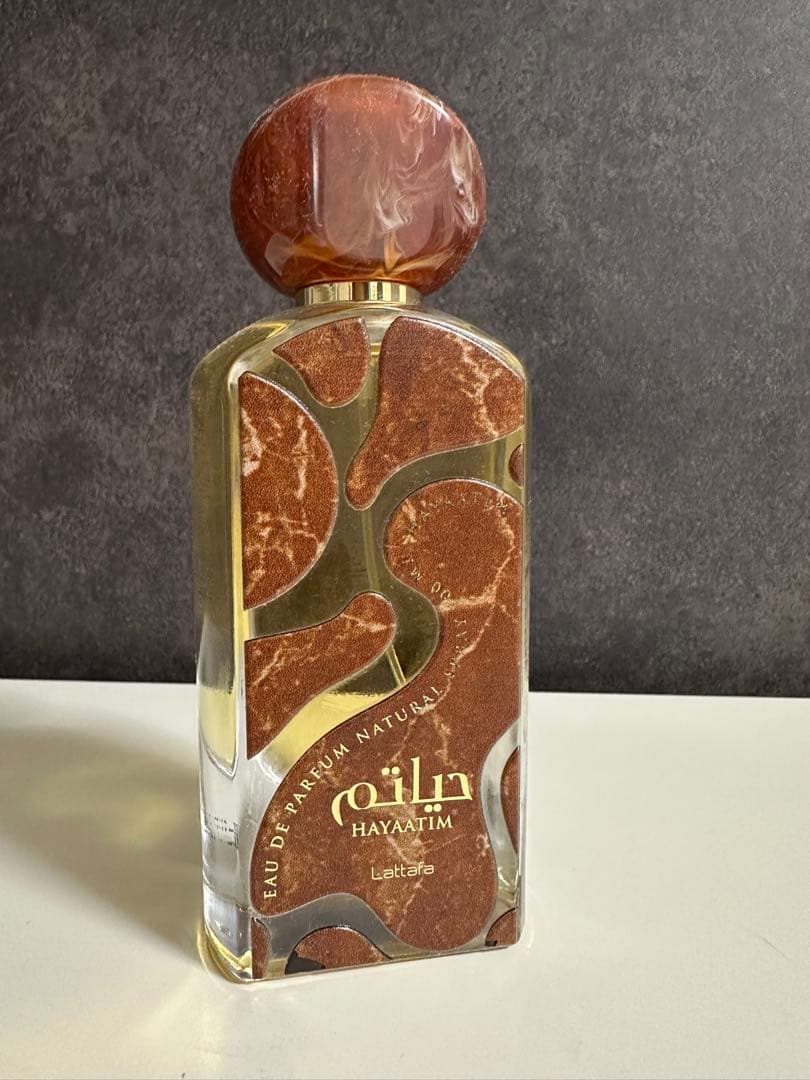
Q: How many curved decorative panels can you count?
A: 10